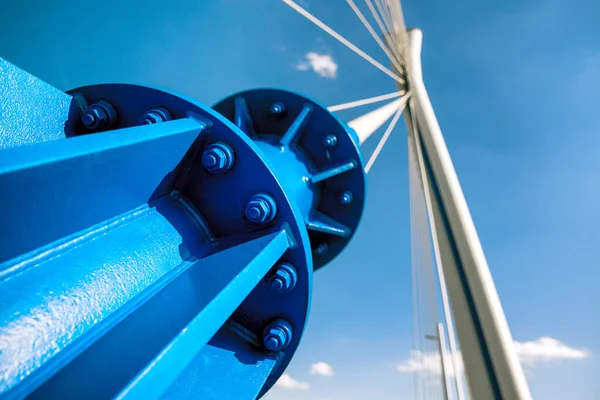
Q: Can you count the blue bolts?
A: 10